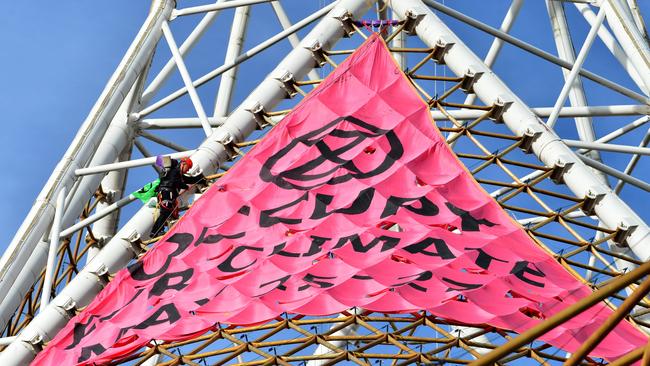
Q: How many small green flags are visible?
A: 1